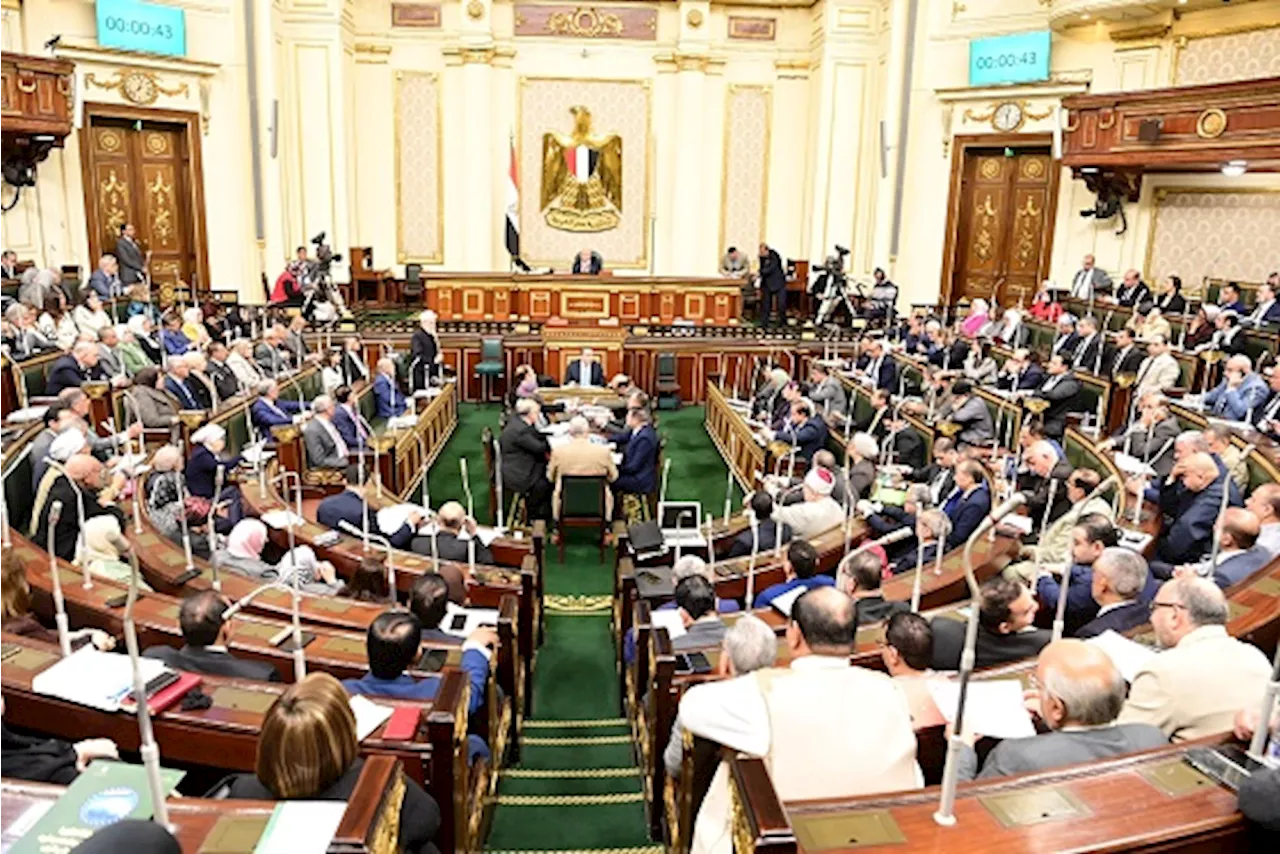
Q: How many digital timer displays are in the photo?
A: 2